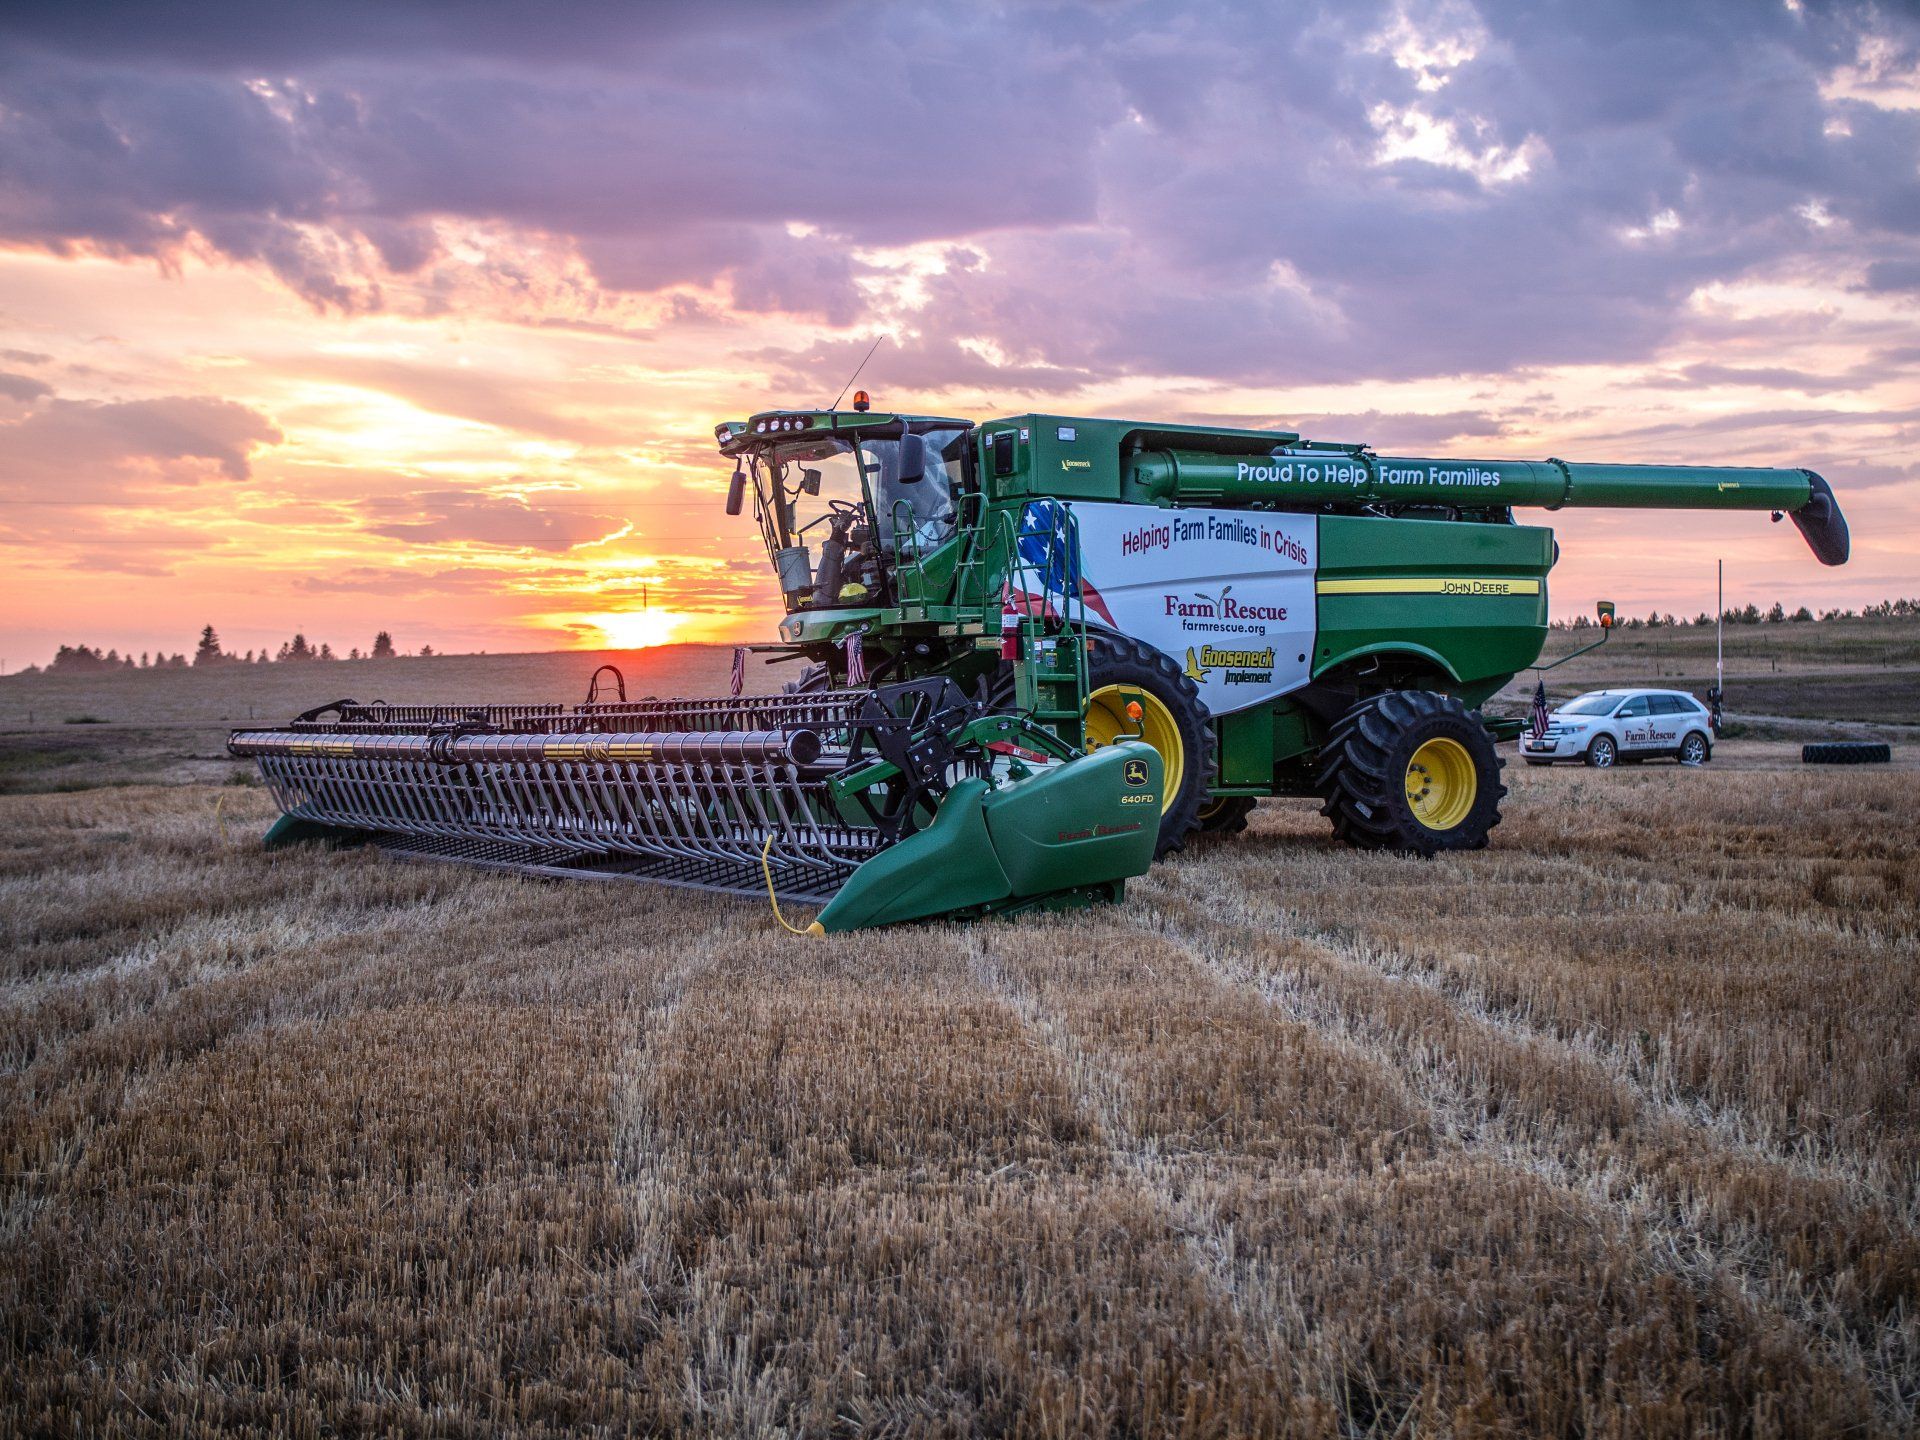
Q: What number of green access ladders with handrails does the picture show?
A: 1